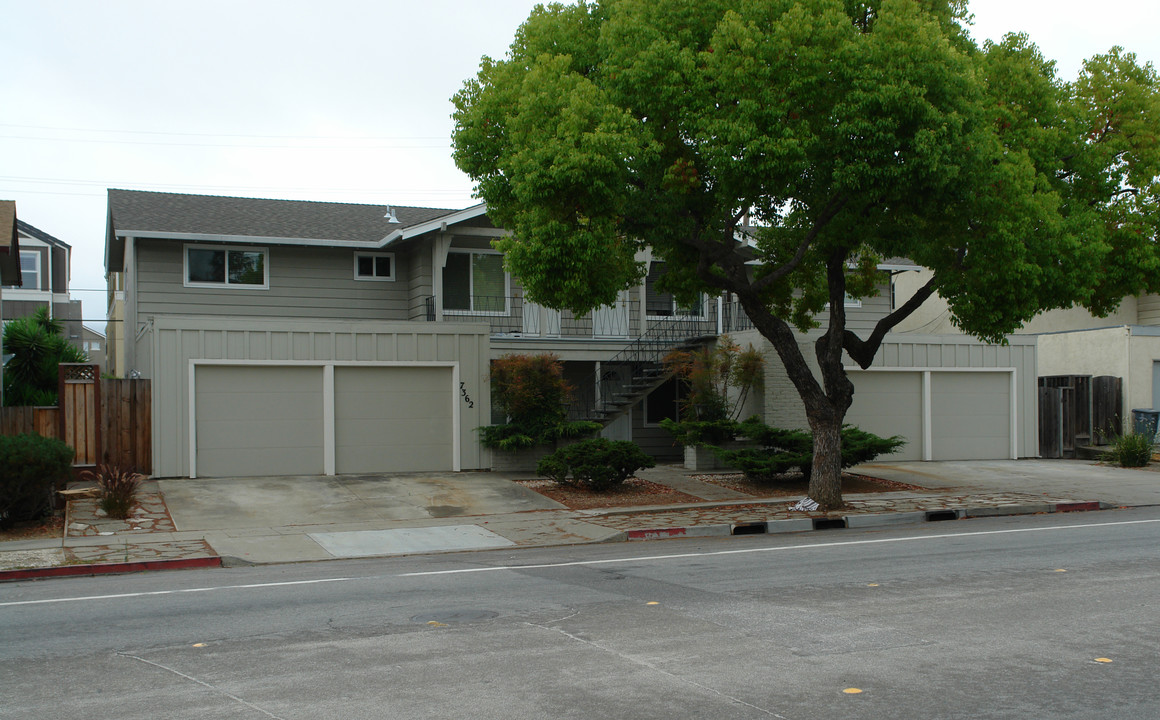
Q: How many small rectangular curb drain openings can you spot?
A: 3